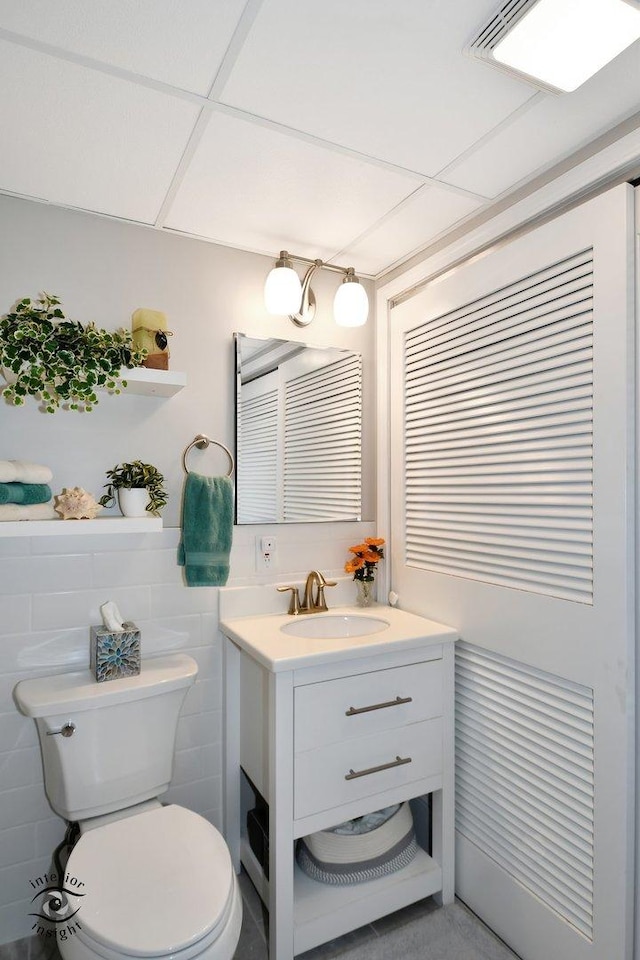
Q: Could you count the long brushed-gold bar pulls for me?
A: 2